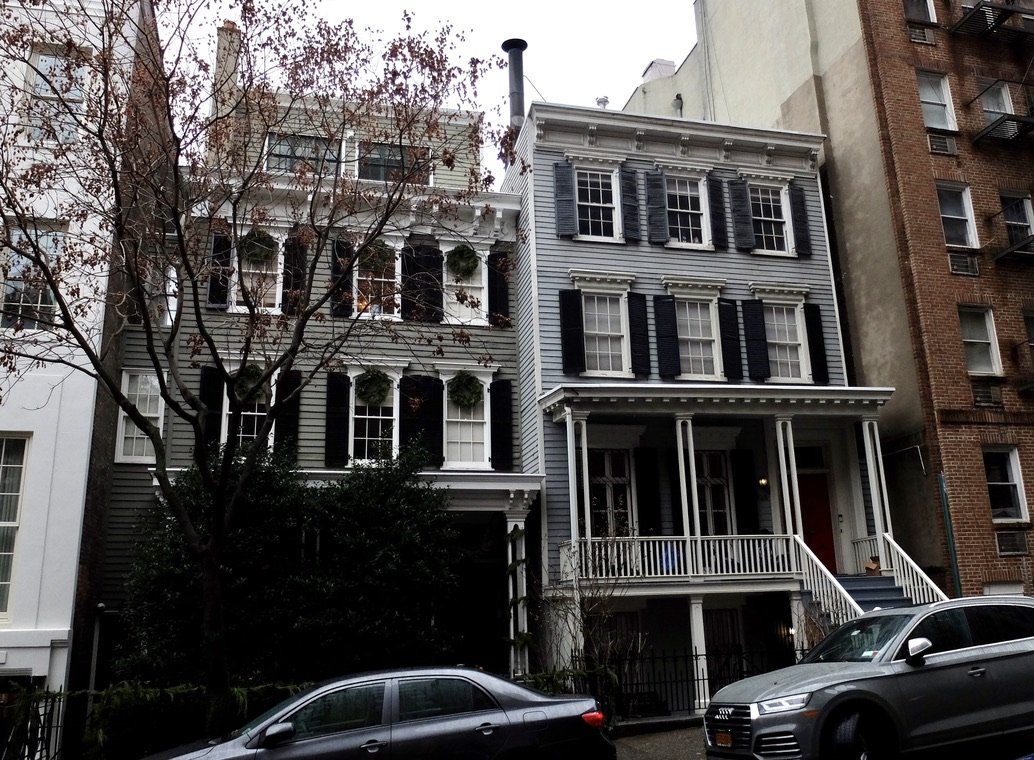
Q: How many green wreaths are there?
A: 6